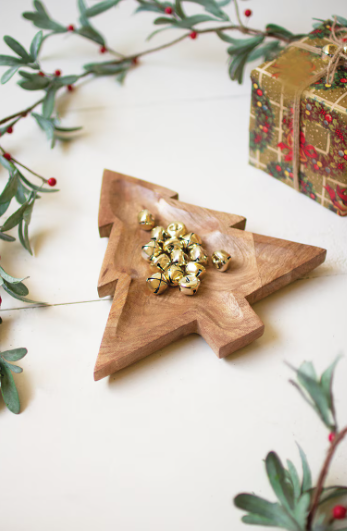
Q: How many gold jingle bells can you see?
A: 14